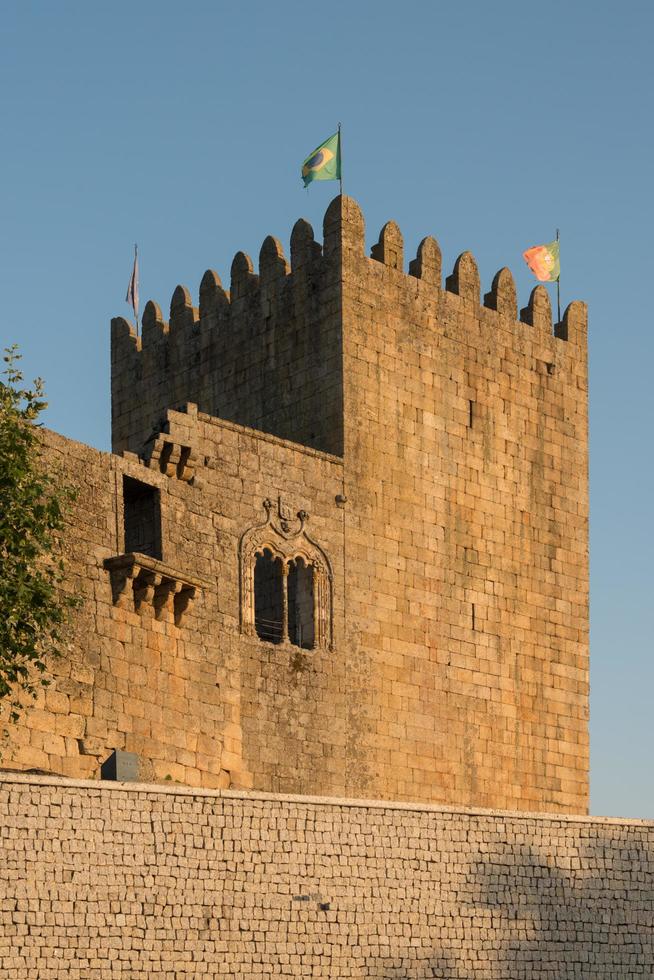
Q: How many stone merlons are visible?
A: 14